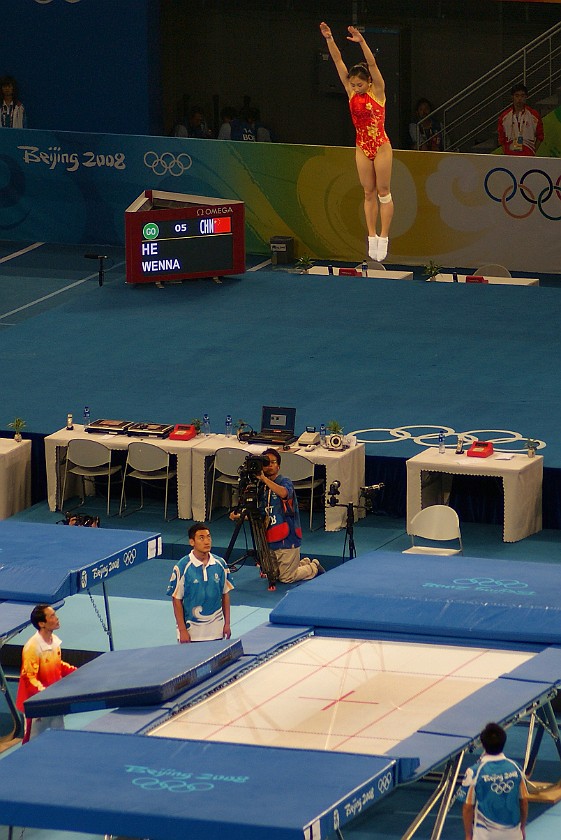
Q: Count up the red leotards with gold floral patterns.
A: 1